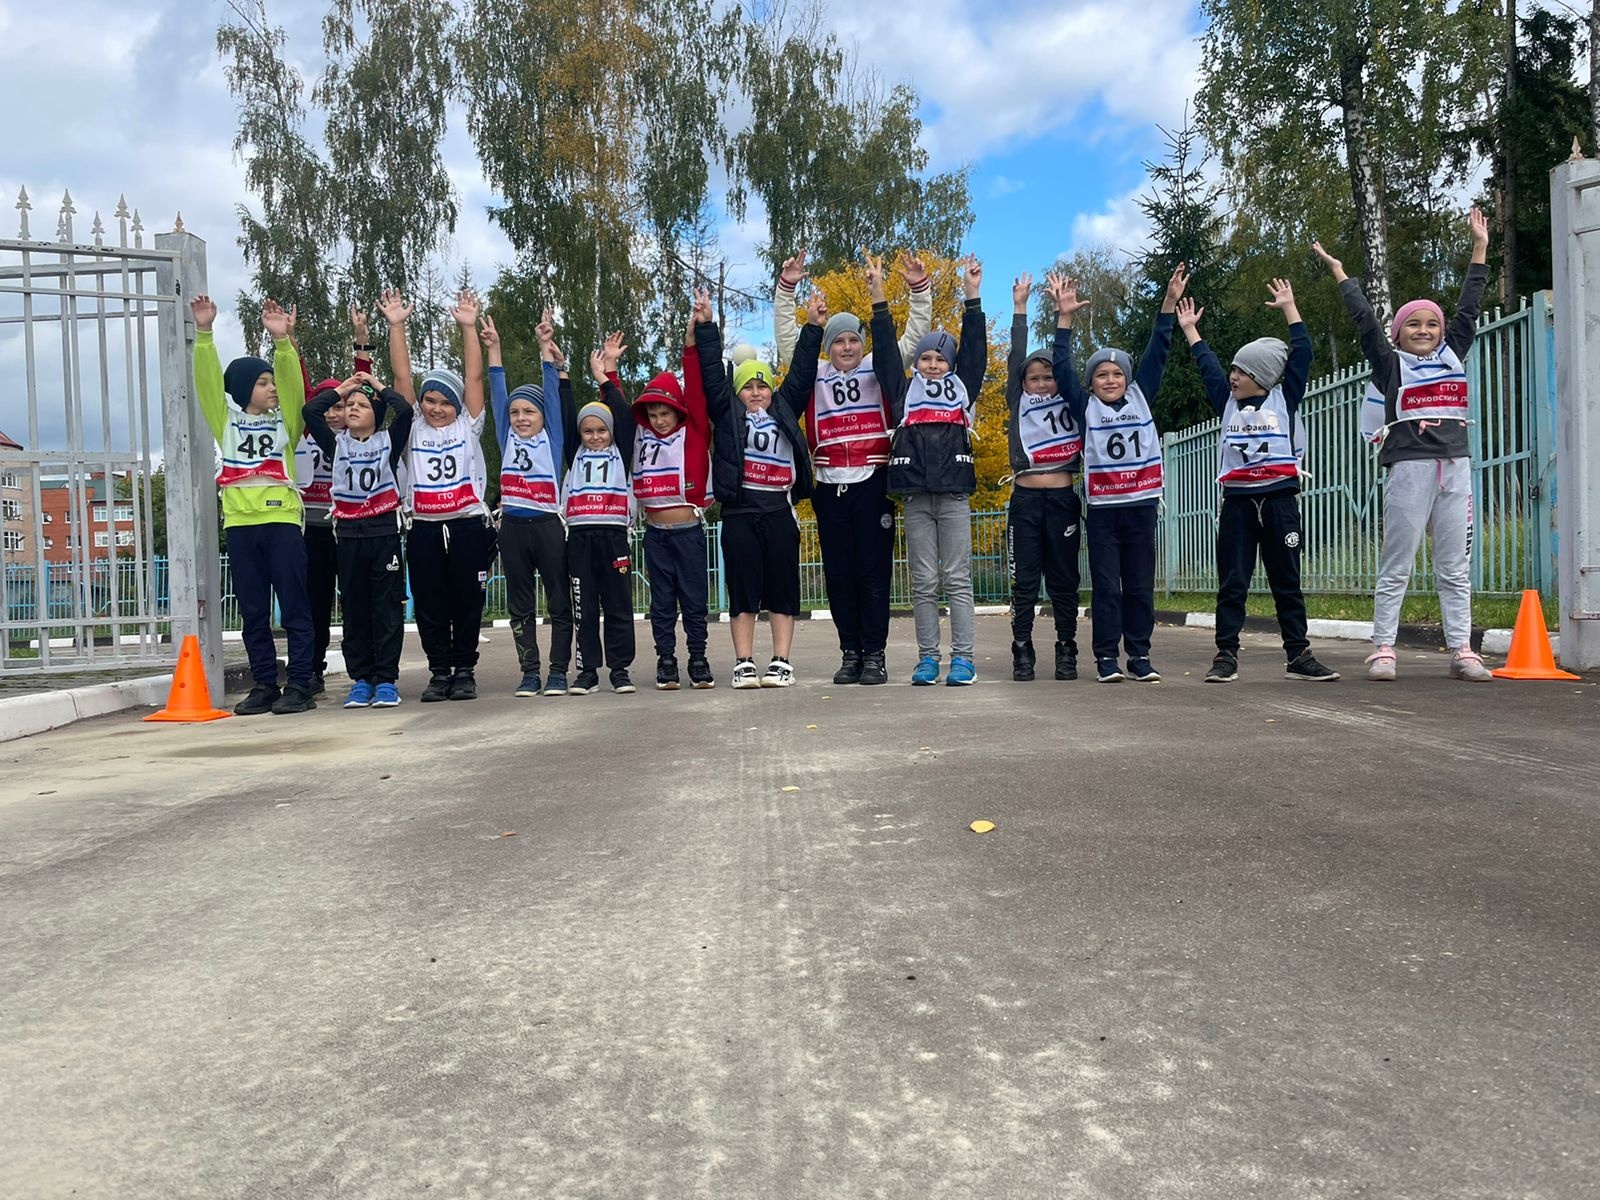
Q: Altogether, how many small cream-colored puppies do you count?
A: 0